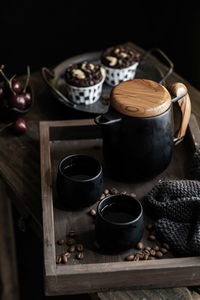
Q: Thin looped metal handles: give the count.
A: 2